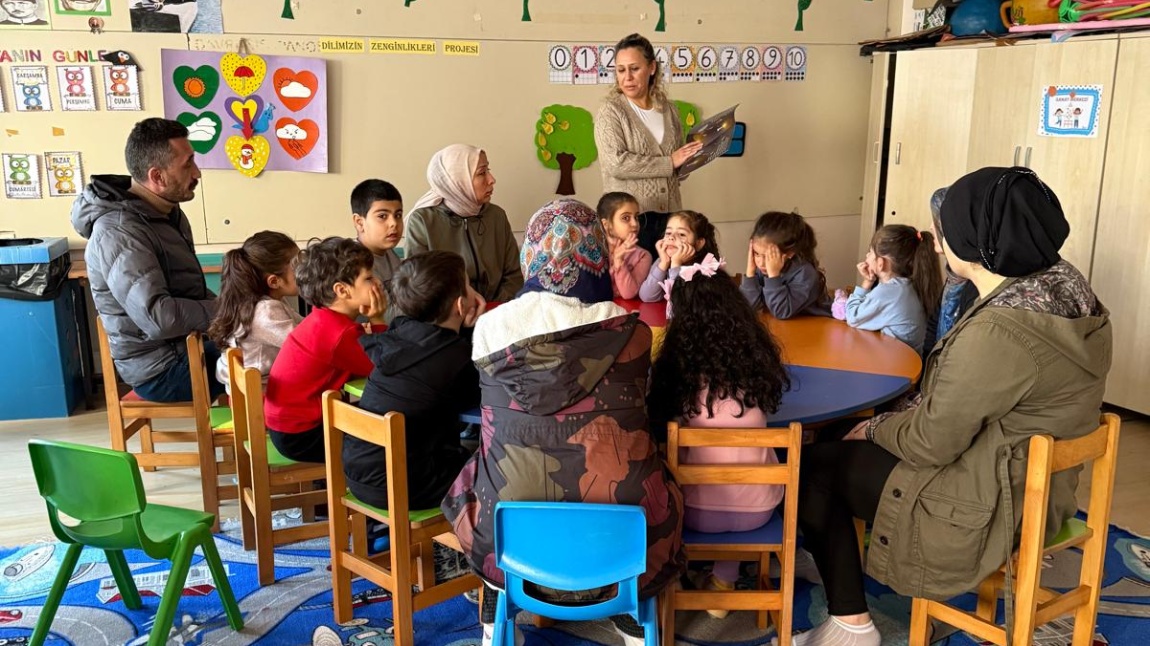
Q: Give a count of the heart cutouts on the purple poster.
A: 7